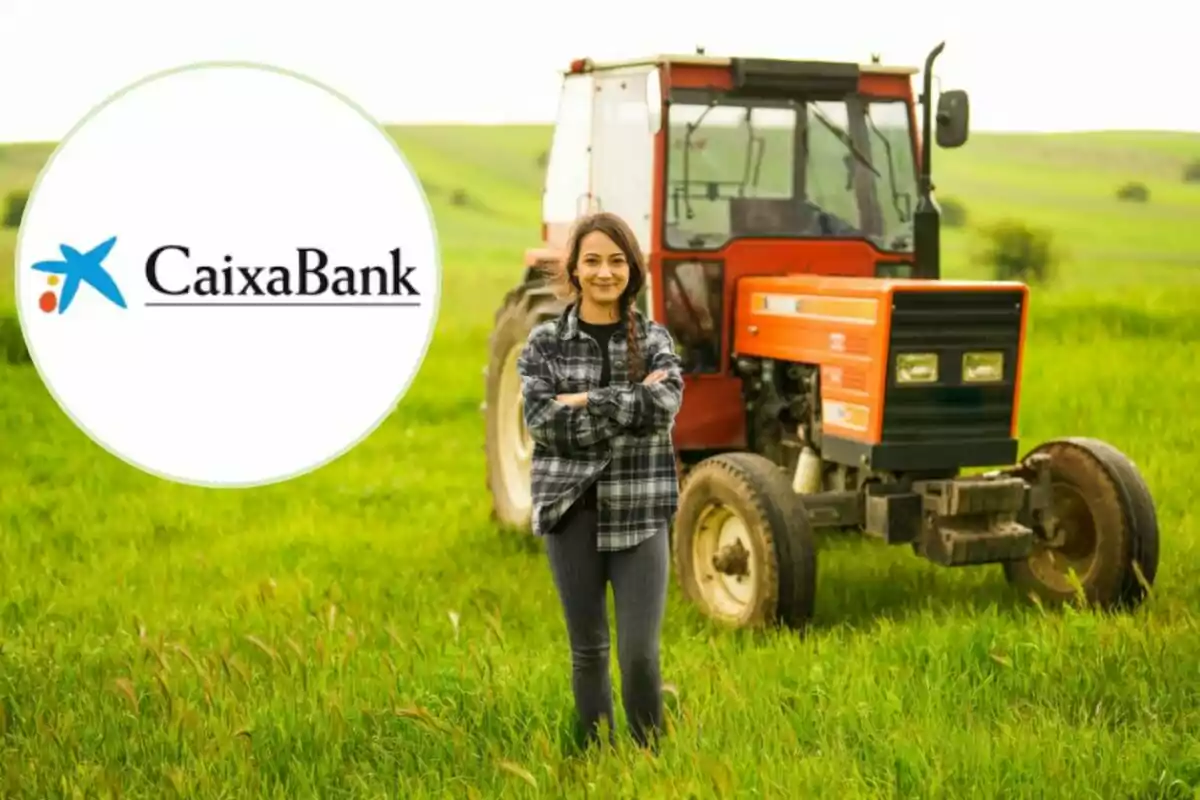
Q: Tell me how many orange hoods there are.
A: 1